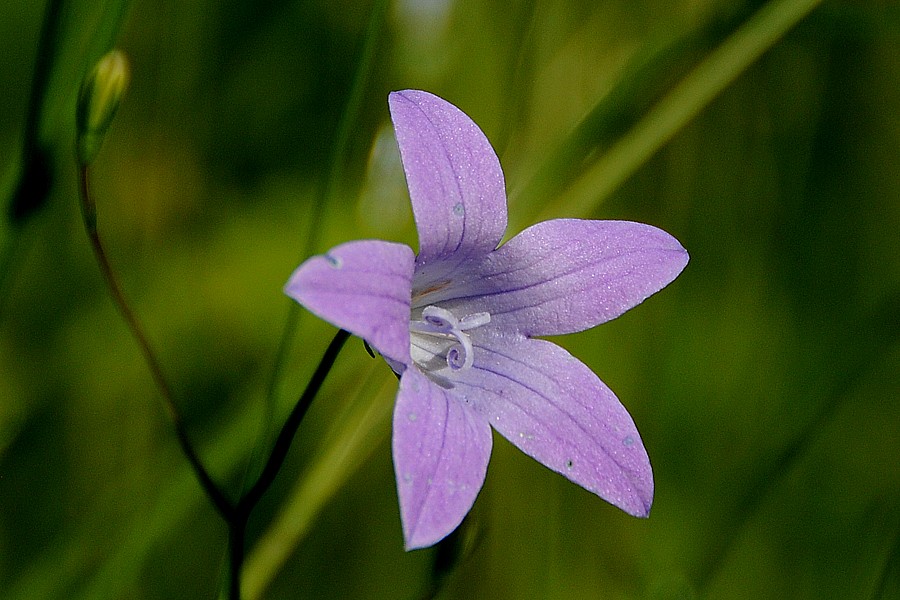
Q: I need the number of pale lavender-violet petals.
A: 5